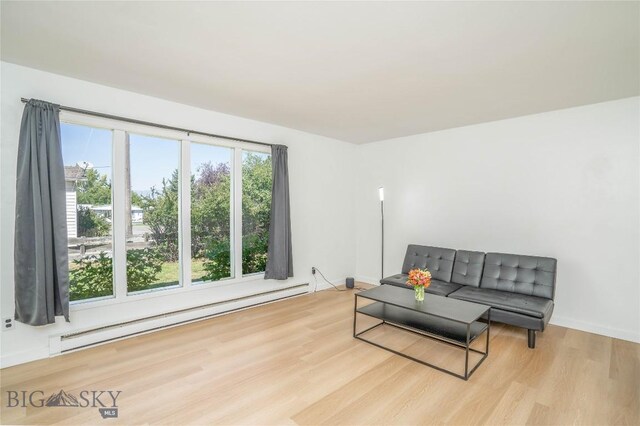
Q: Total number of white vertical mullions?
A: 3